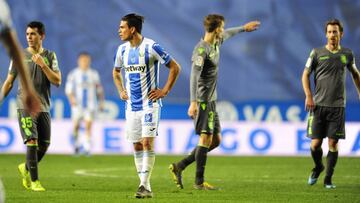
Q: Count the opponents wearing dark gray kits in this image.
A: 3